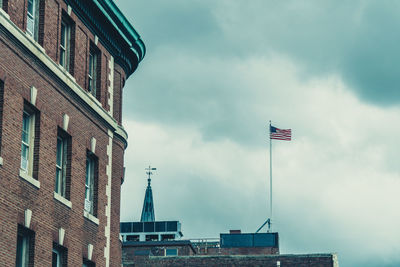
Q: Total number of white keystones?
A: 8